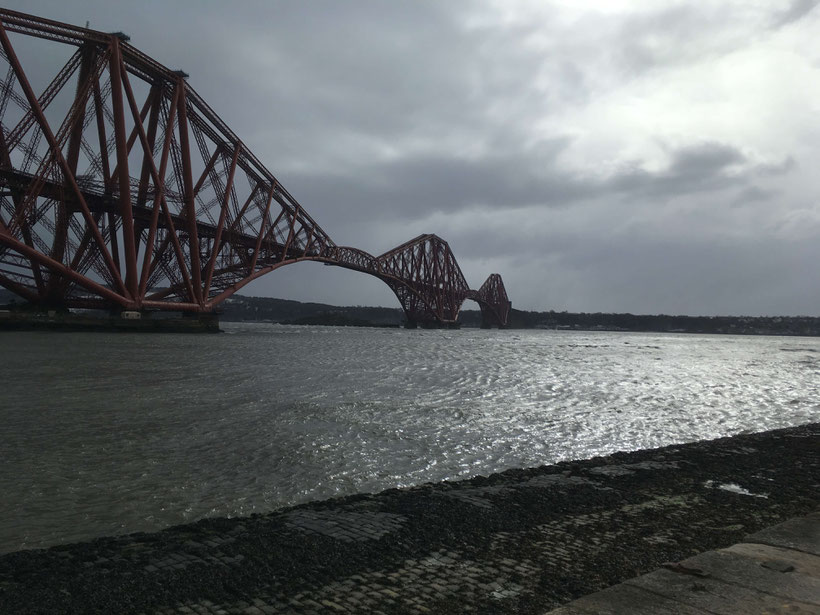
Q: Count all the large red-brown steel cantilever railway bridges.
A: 1